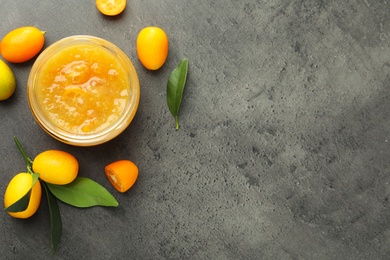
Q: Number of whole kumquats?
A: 5